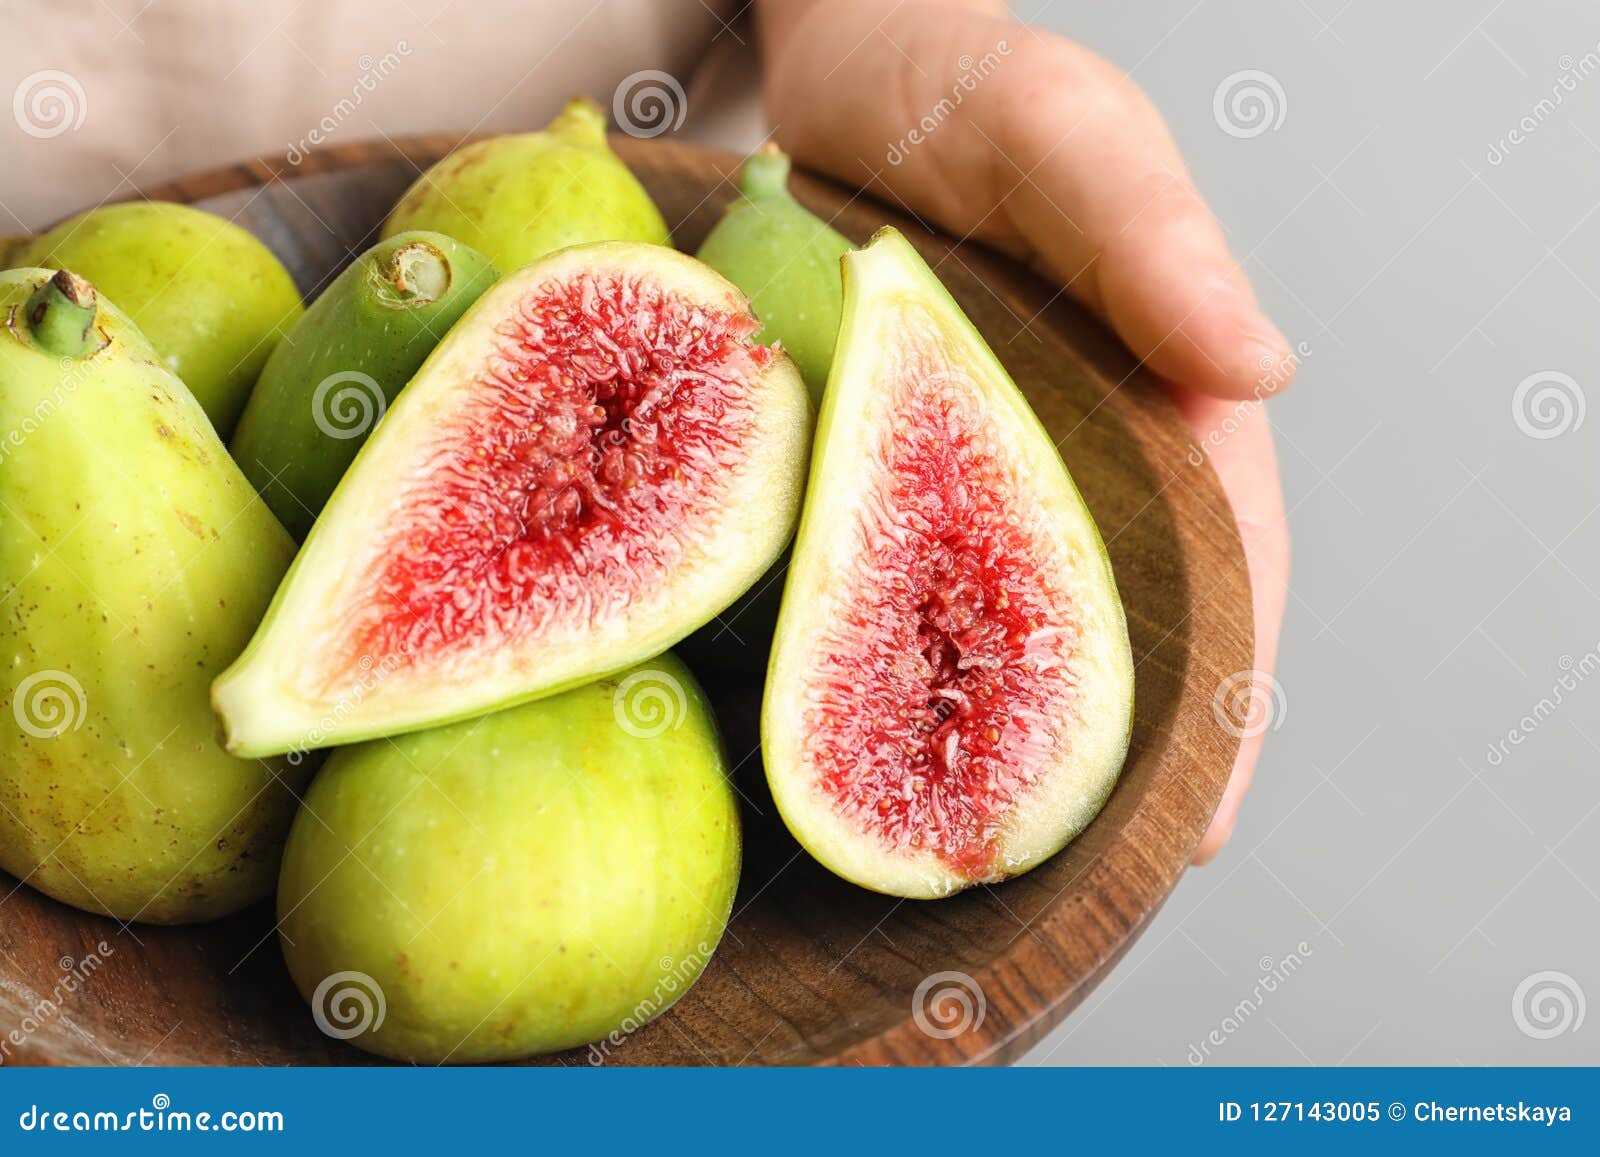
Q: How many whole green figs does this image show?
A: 6